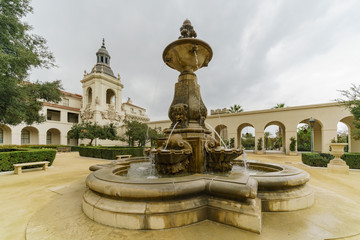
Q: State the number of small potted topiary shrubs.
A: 3